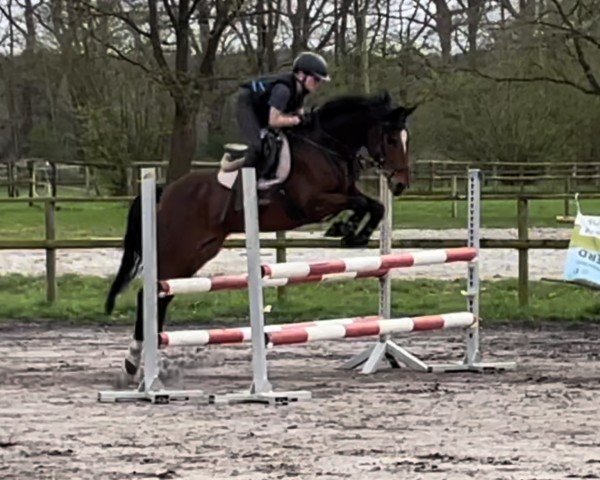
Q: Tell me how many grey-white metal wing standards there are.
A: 4